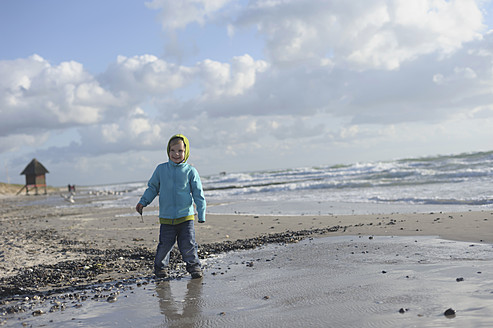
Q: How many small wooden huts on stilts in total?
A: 1